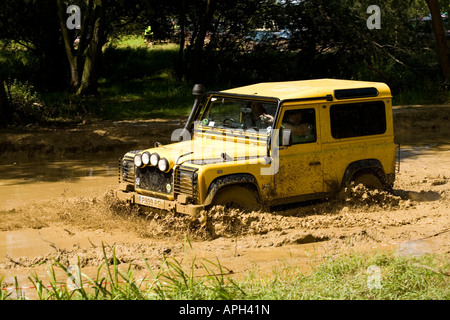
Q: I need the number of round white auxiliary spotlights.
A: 4